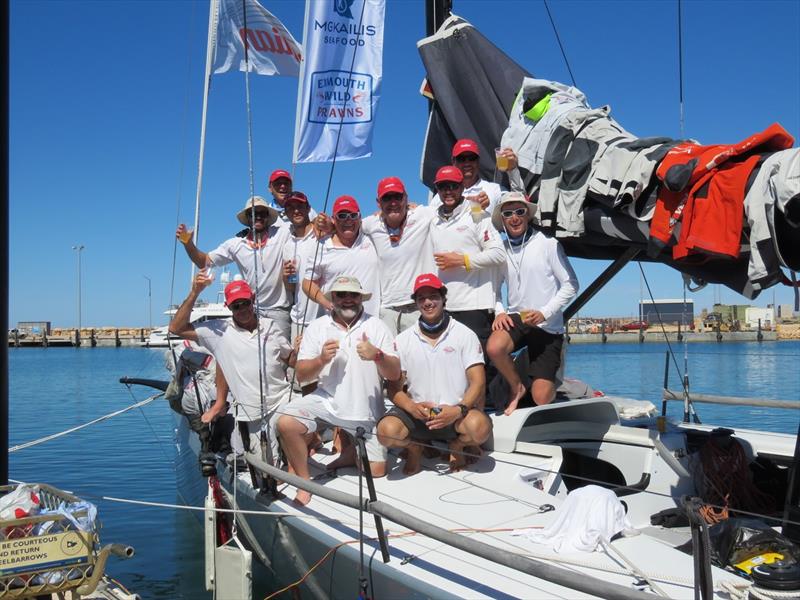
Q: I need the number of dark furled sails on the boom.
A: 1